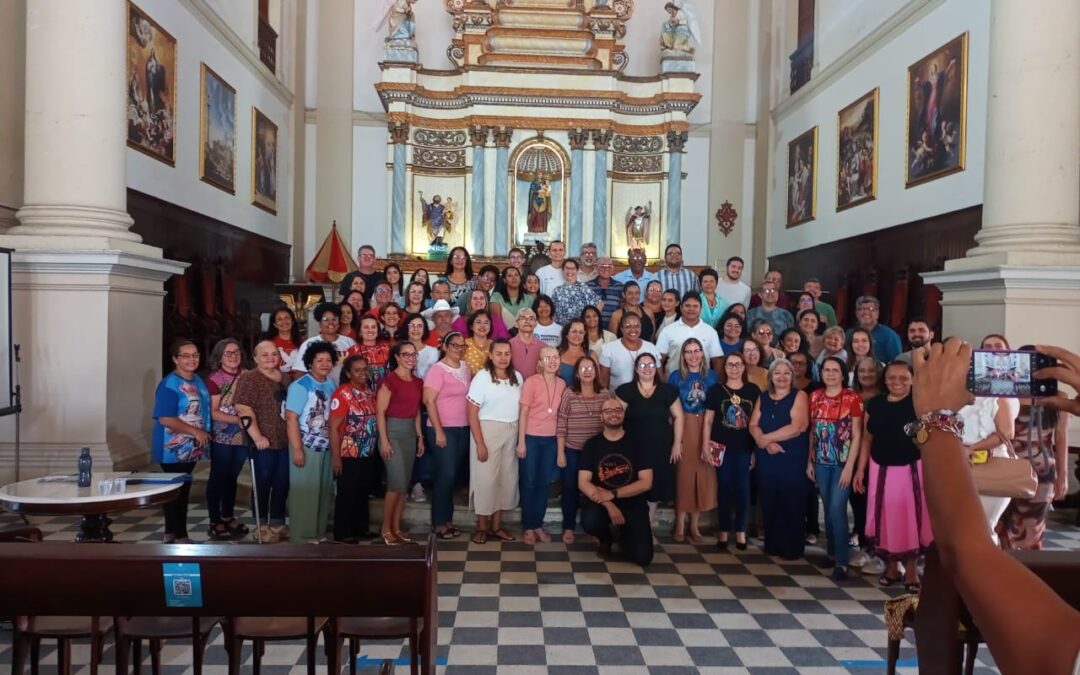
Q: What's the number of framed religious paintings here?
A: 6